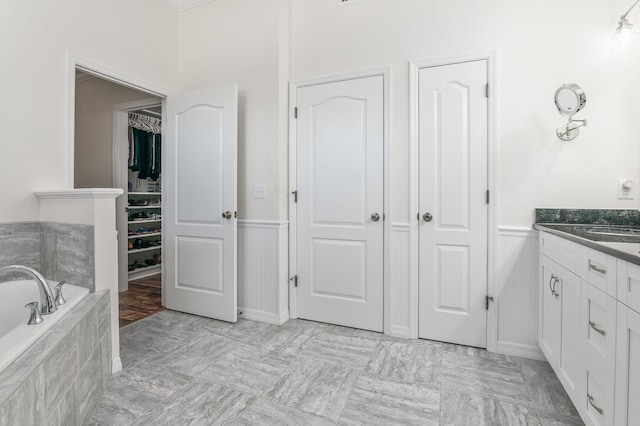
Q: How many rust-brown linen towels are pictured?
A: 0